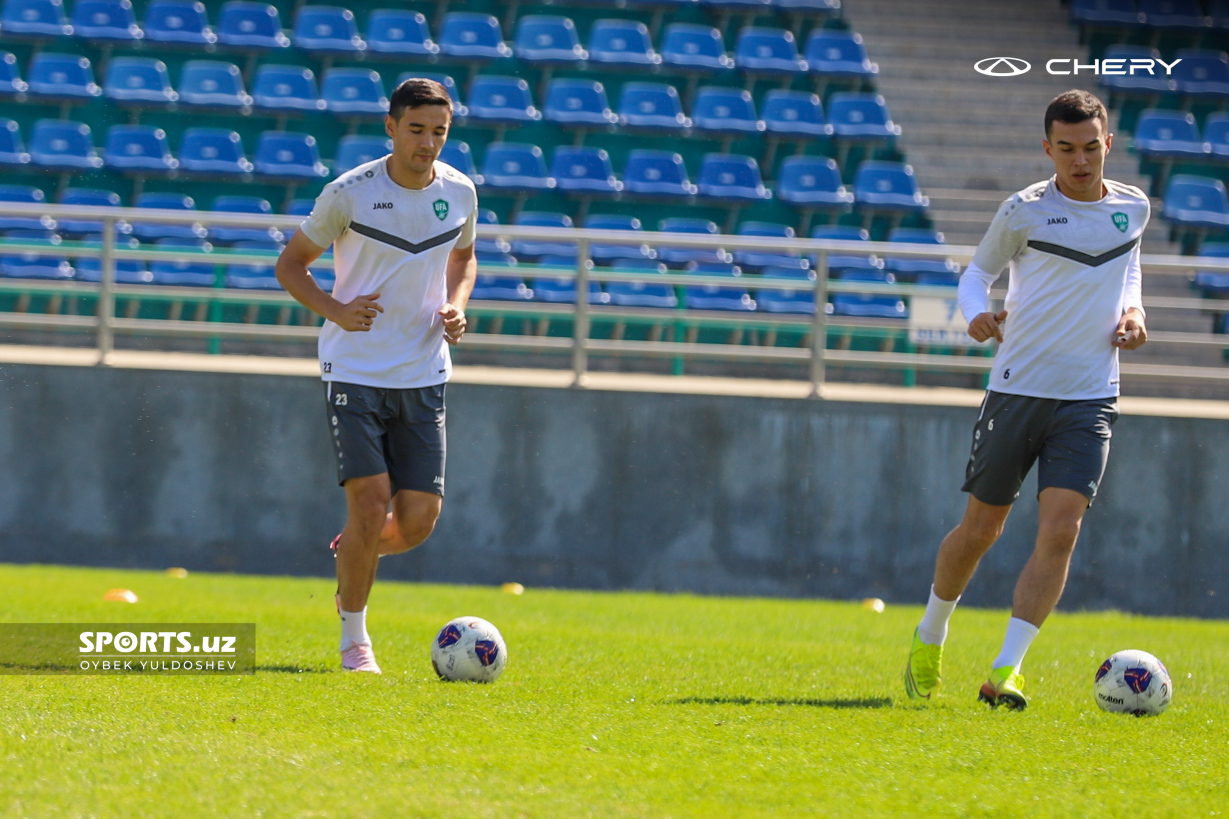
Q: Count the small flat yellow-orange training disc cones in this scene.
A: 4